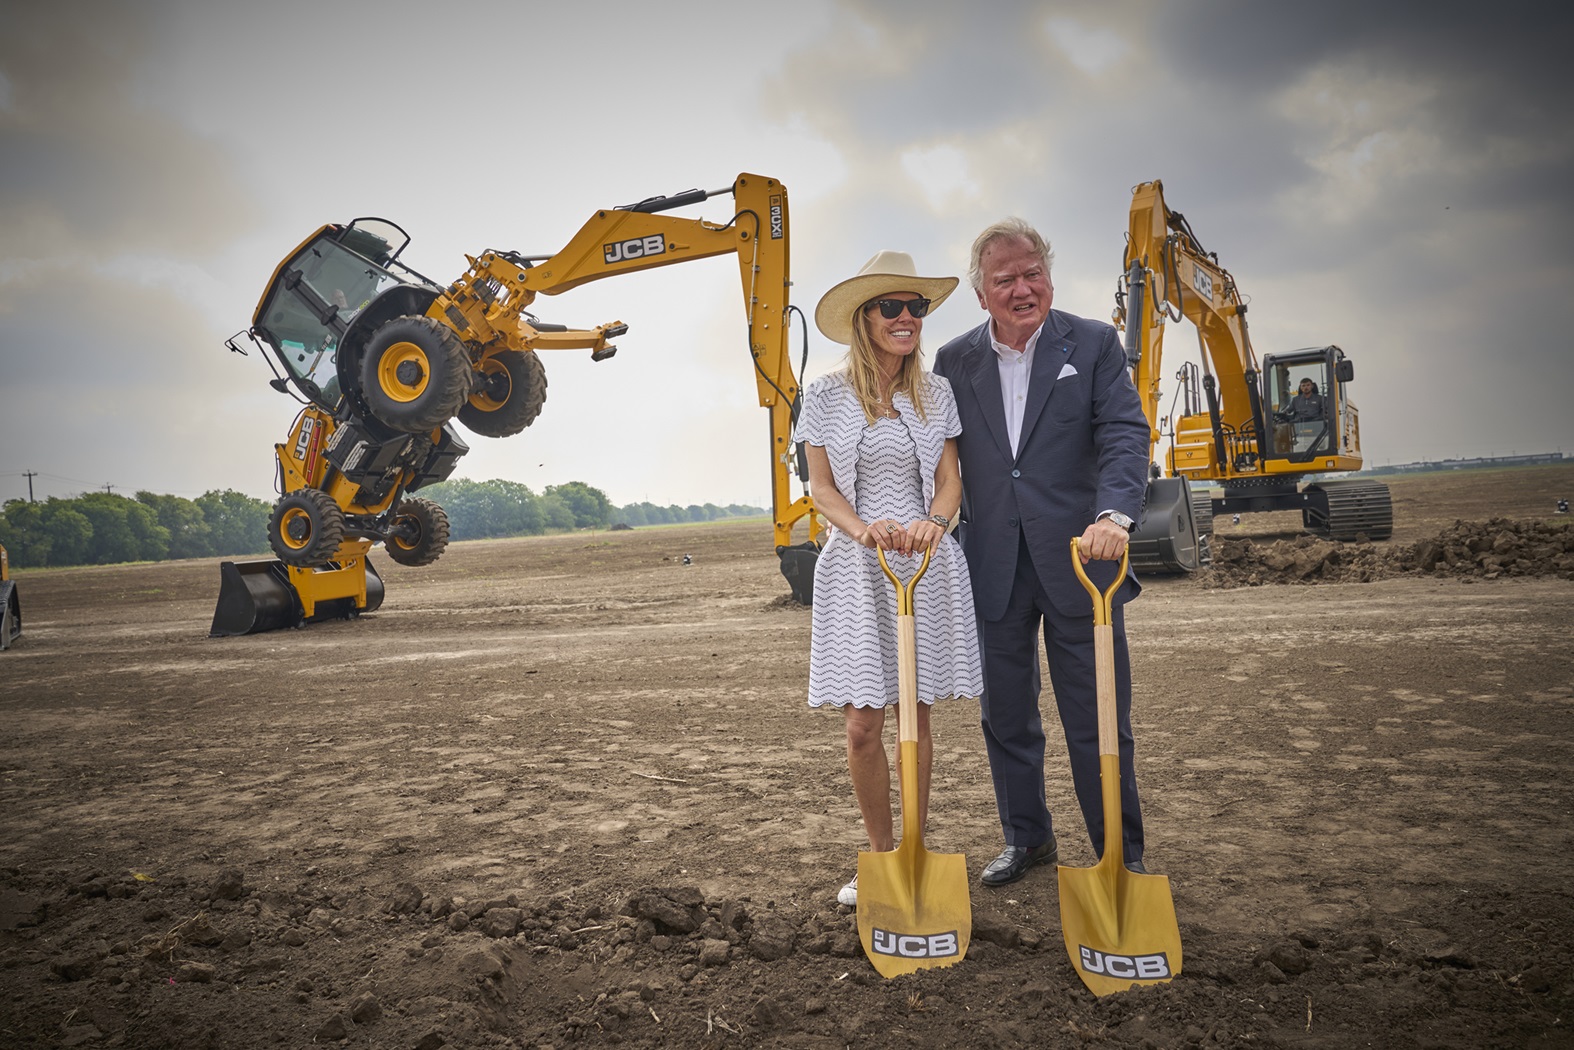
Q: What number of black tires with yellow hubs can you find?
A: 4